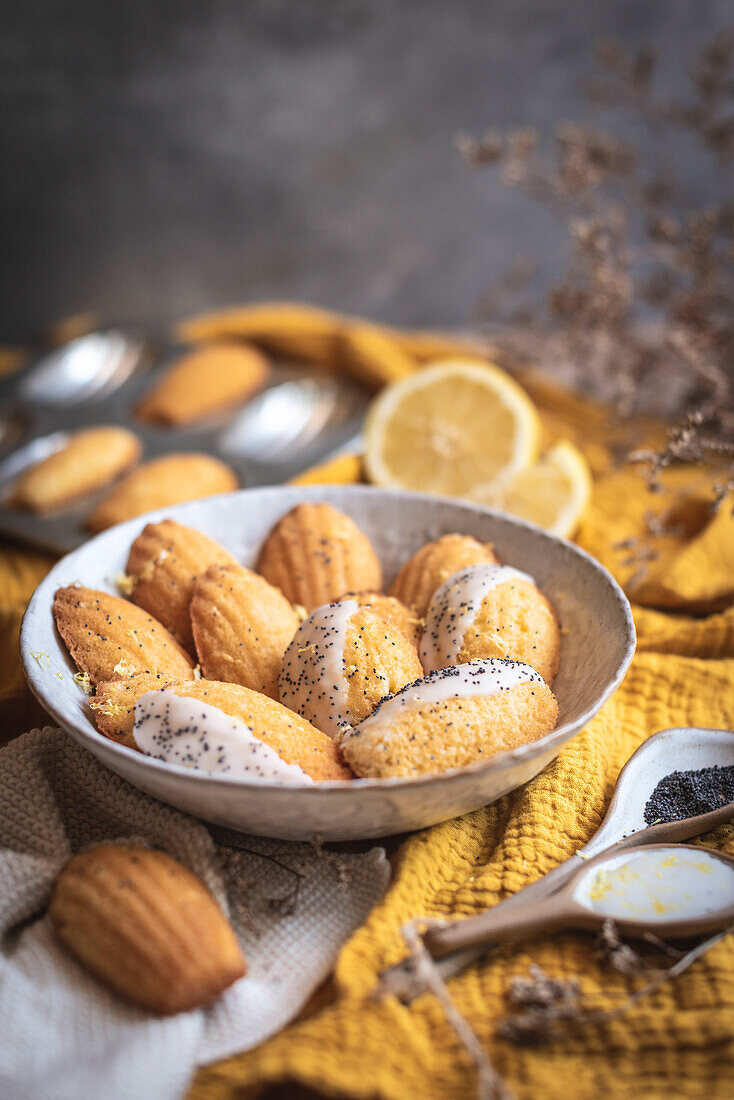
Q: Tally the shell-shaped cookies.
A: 15